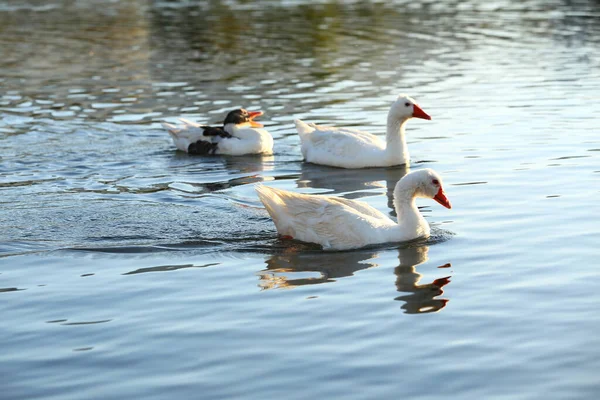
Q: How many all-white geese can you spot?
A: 2